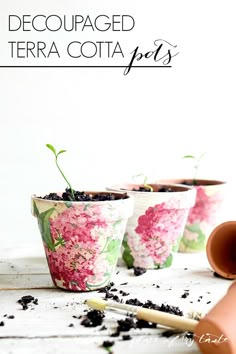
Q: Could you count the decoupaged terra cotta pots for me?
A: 3